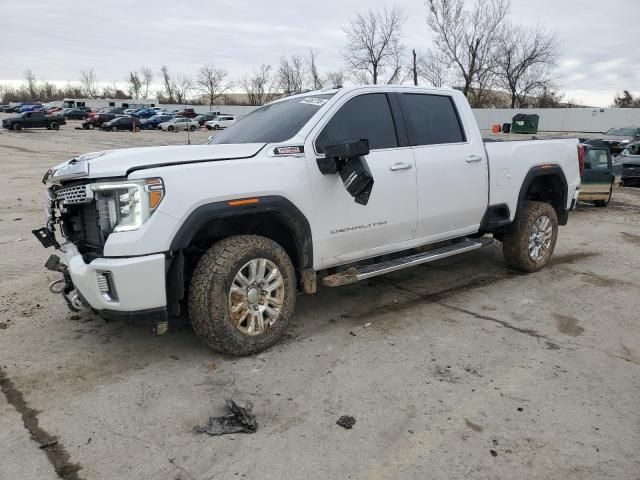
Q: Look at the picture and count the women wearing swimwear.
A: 0